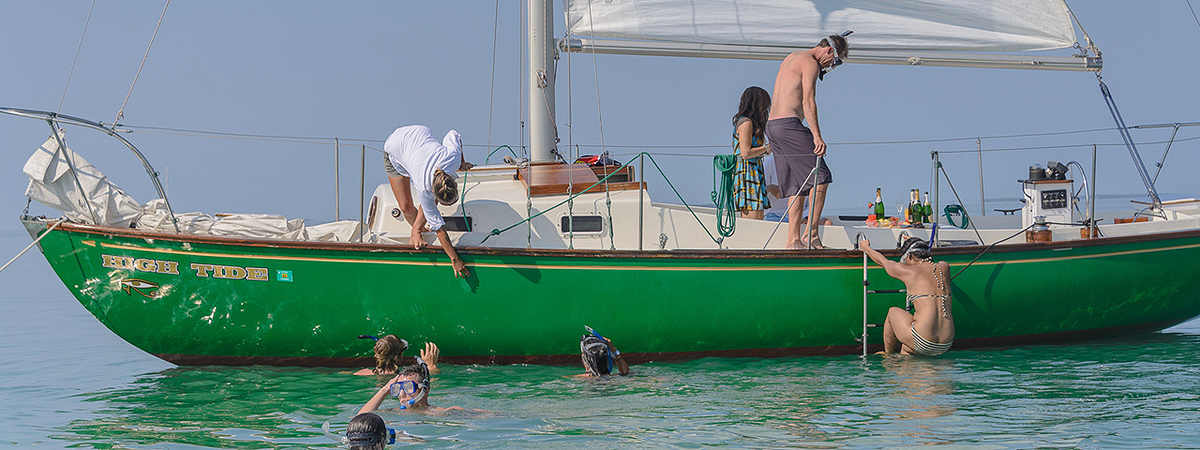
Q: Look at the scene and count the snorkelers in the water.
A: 4